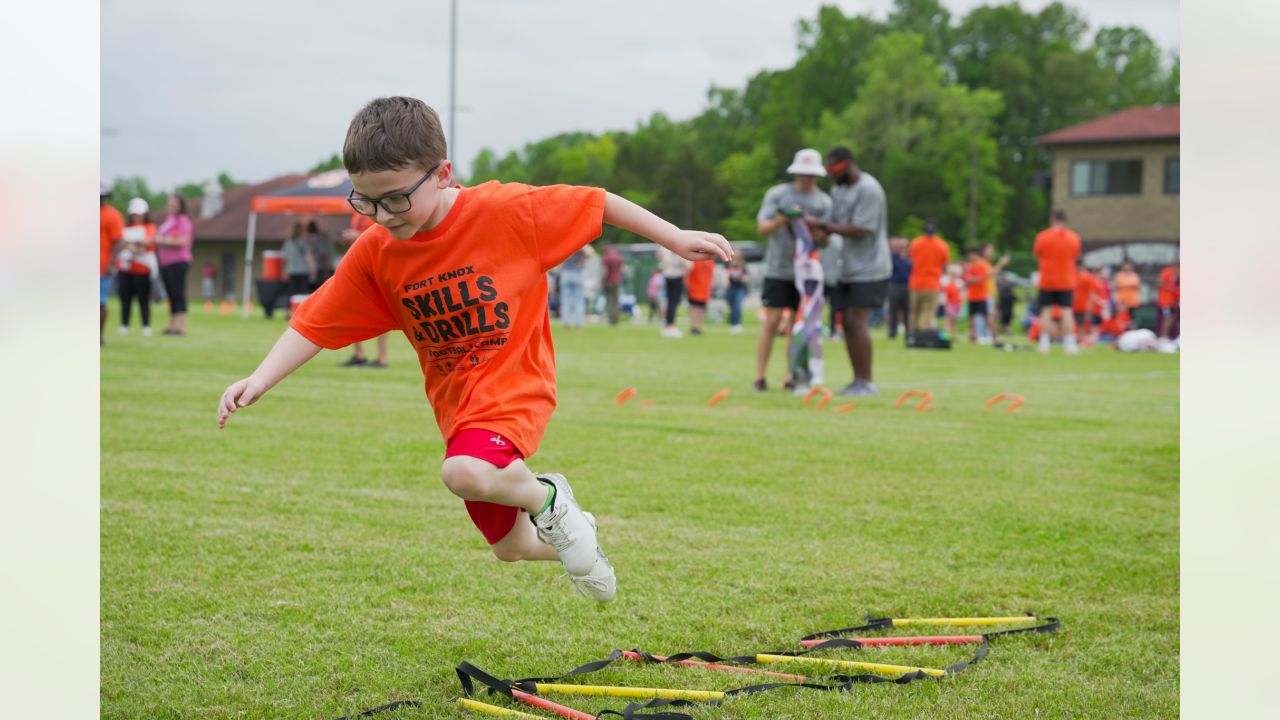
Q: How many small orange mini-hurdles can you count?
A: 5